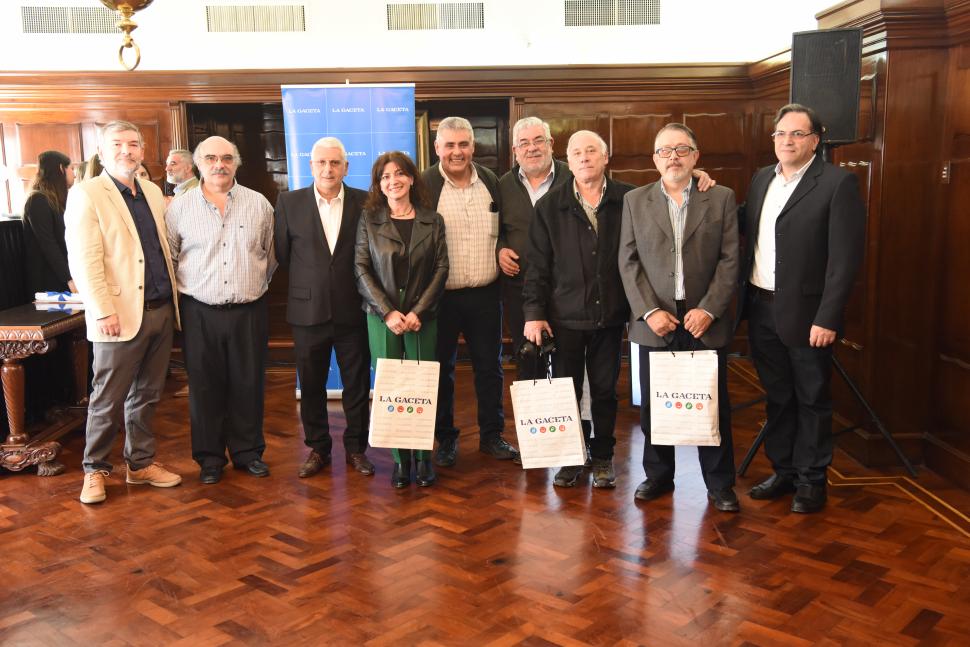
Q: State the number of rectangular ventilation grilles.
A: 4